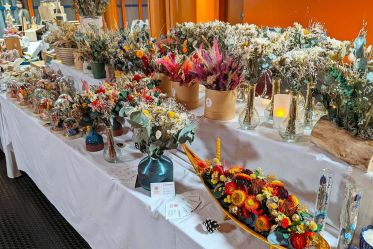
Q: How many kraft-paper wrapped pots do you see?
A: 3